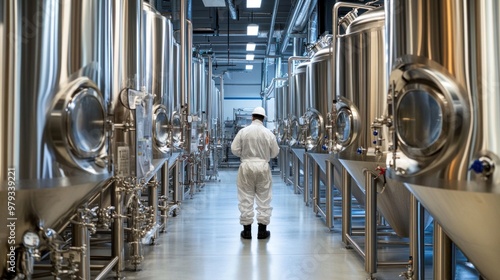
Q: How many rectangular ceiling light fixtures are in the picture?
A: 5